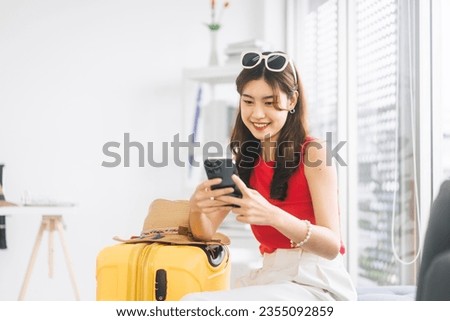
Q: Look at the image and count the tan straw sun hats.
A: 1